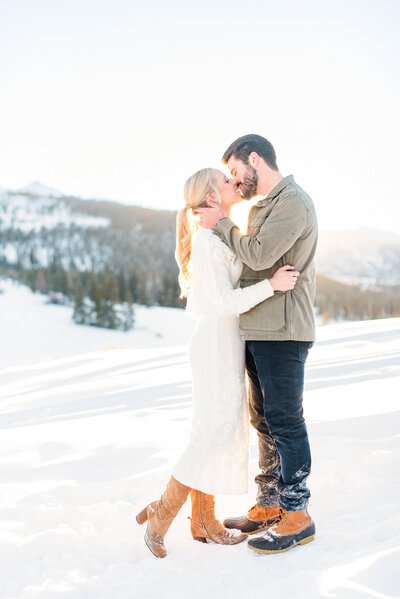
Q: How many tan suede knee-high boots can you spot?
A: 2